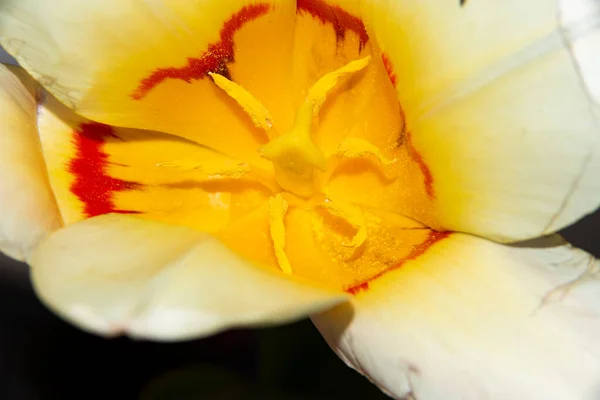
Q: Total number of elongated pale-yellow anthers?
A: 6